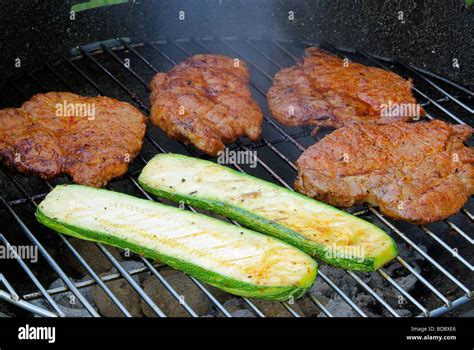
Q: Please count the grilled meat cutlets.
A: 4